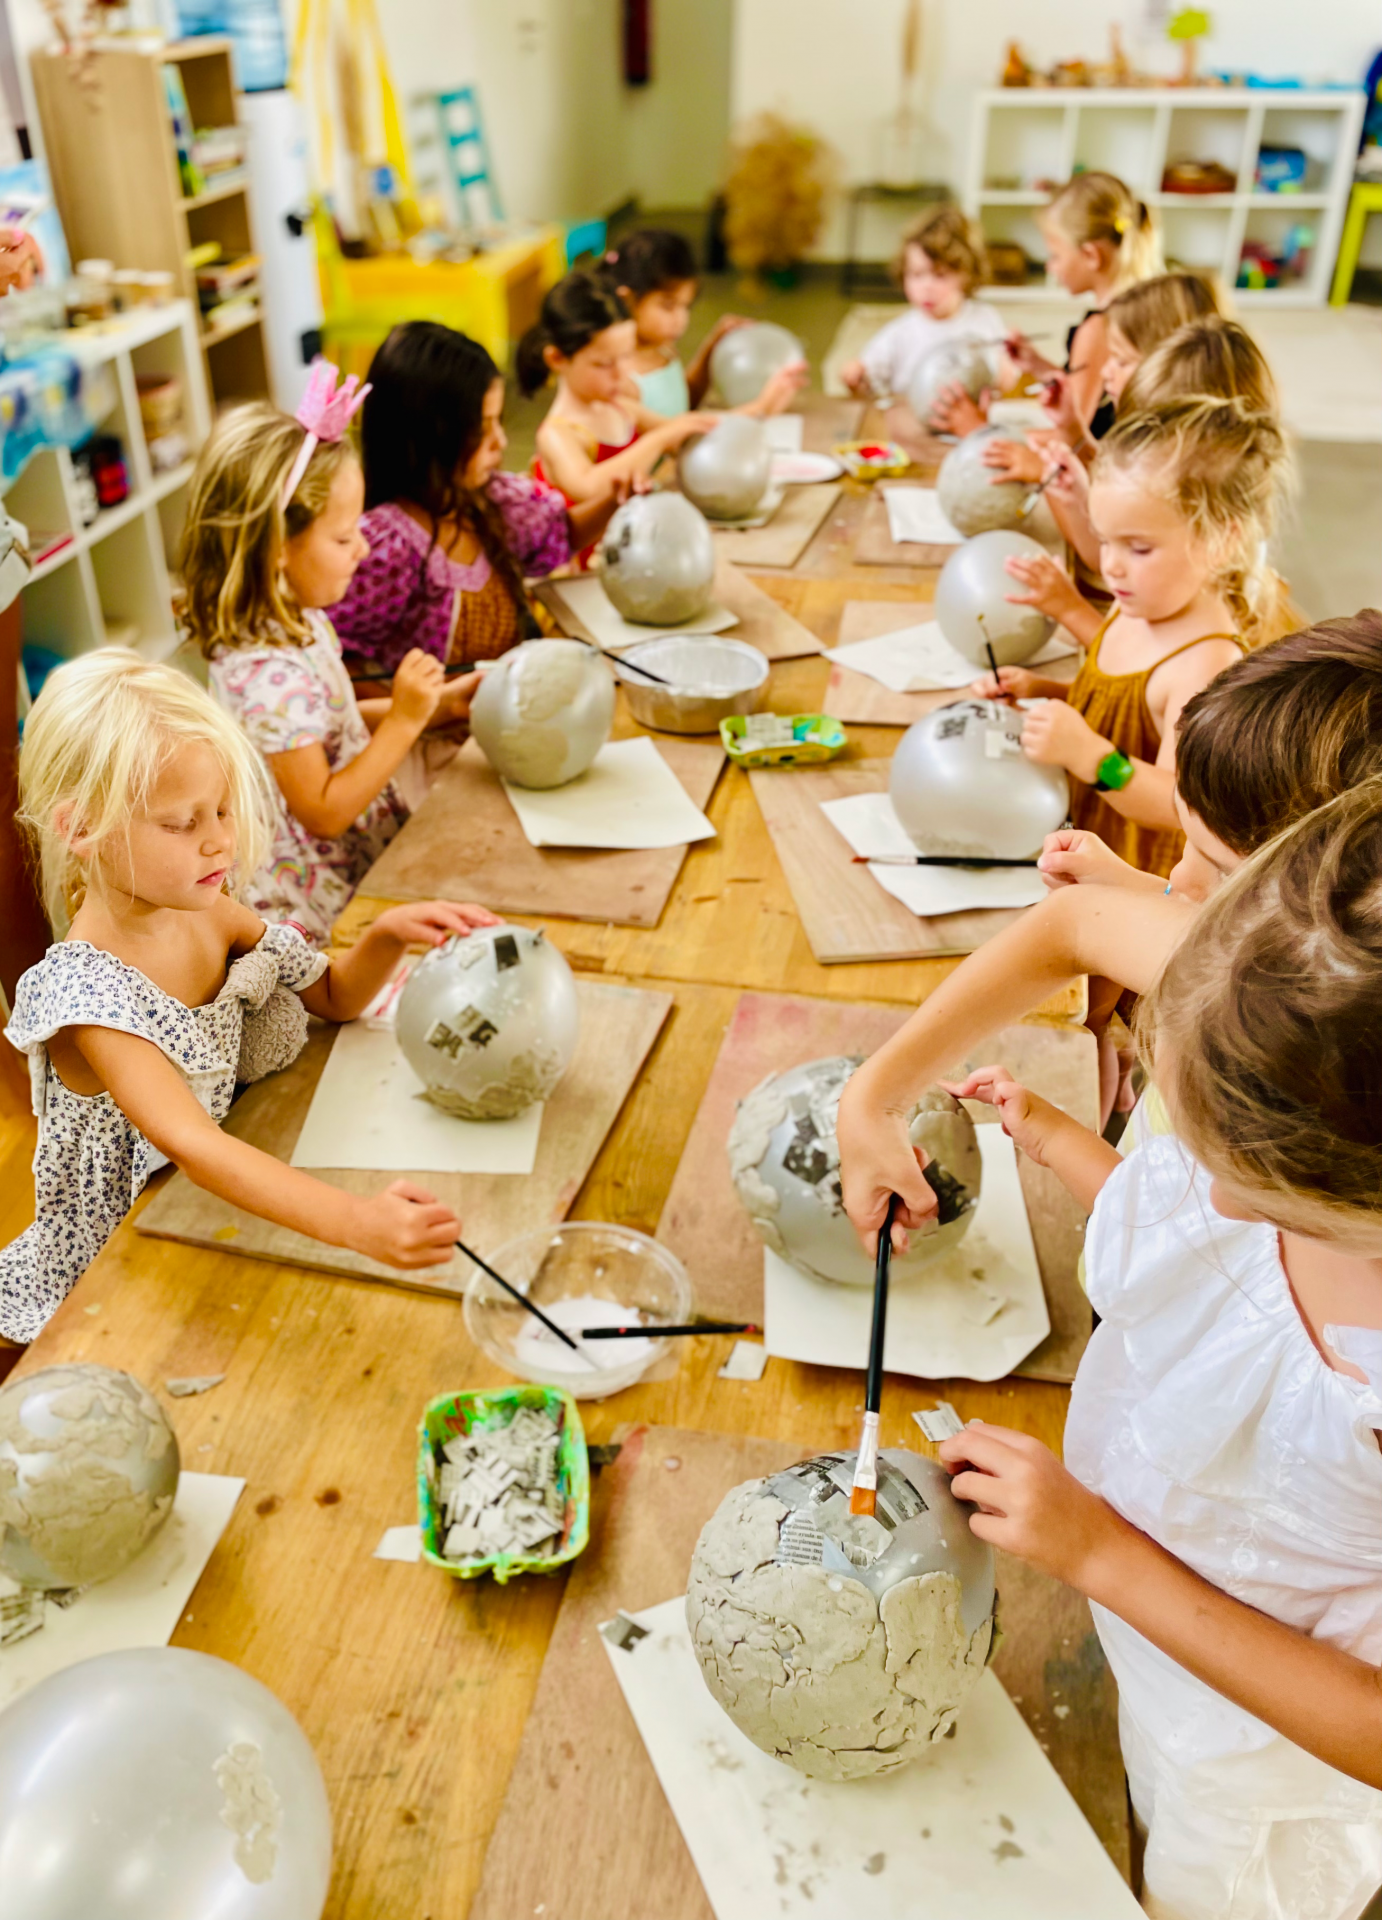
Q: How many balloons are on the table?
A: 13